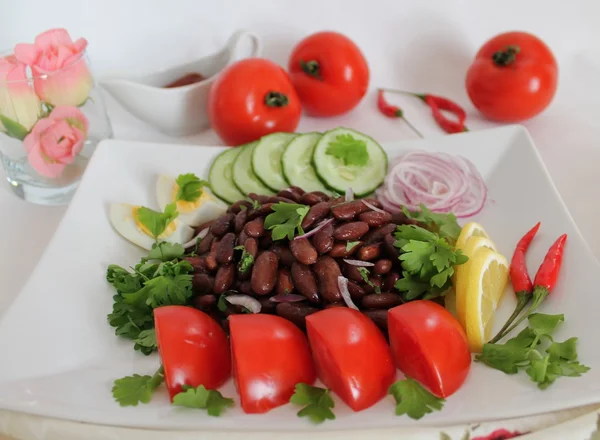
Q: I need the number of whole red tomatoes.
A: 3